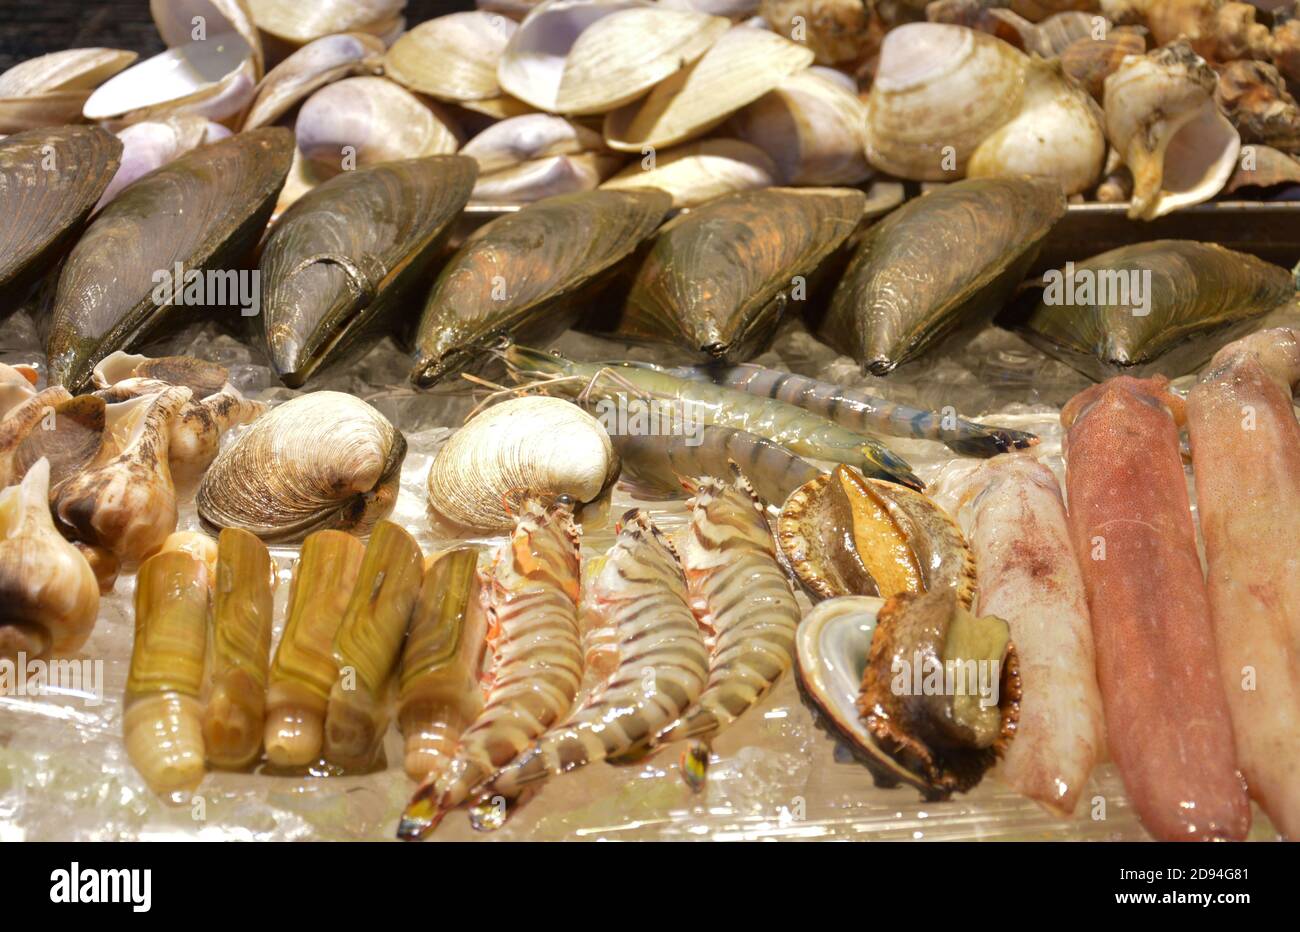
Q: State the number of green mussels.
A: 7